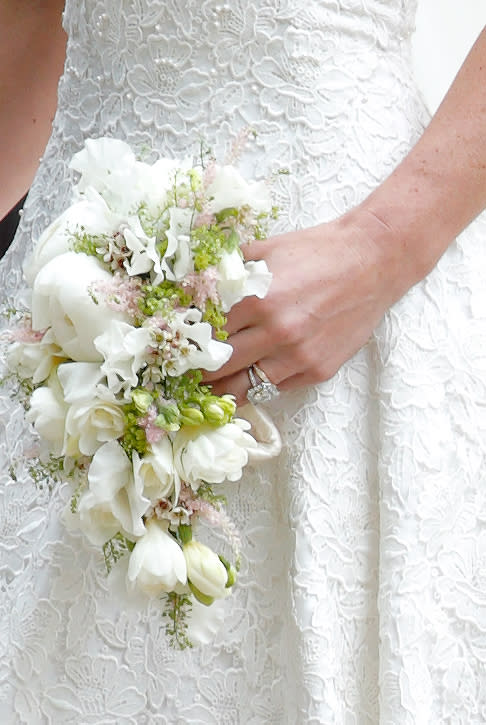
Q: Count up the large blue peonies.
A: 0